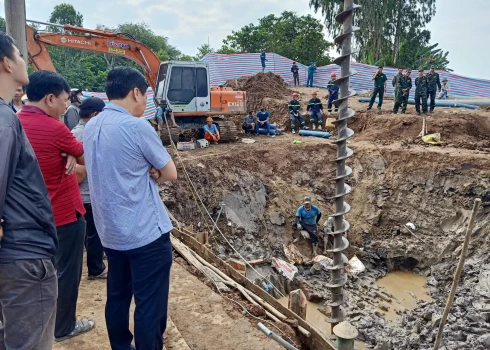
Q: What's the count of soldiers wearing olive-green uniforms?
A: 5